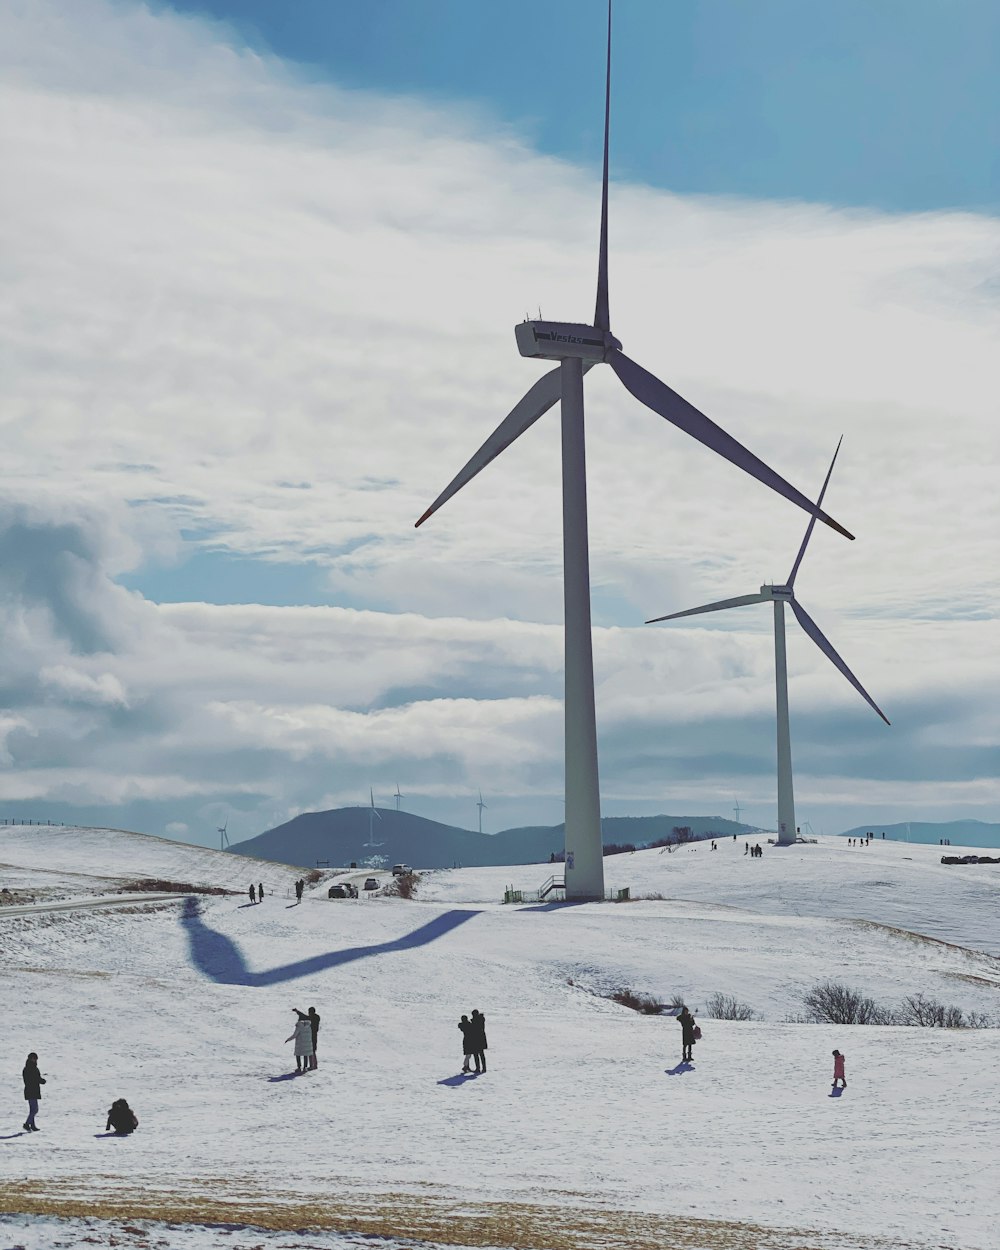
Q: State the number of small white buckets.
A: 0